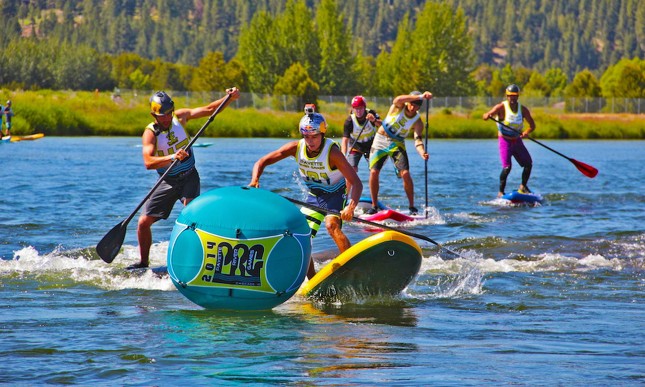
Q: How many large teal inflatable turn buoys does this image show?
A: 1